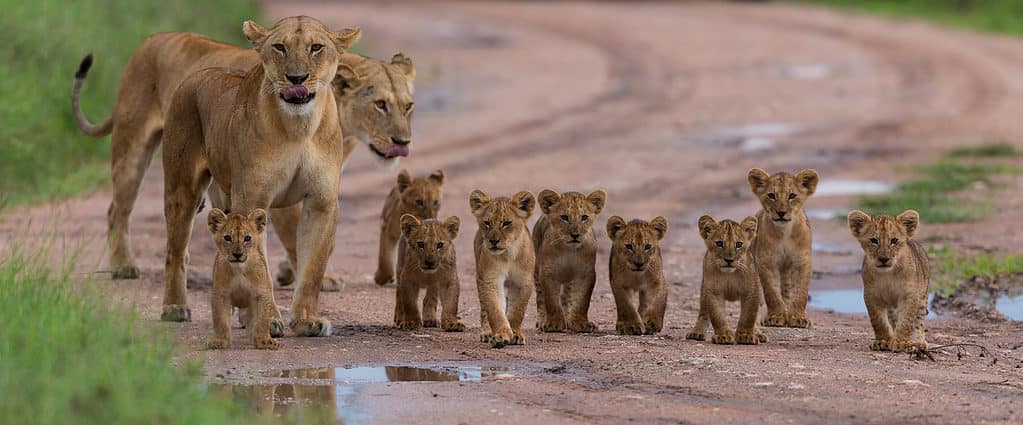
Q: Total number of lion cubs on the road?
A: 9